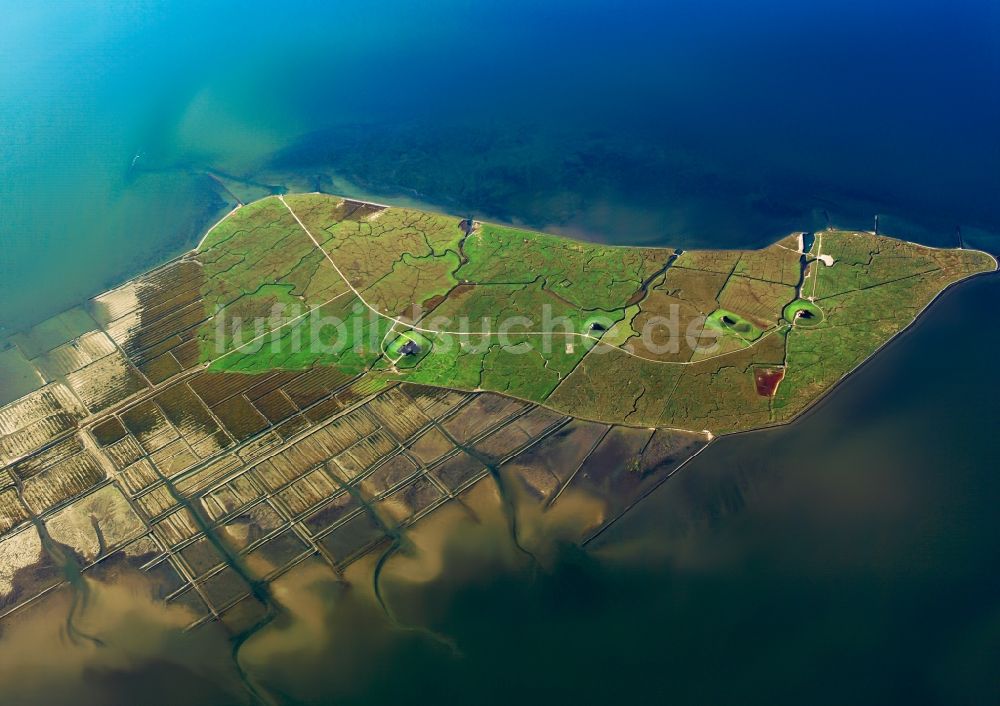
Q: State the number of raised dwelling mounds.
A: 4